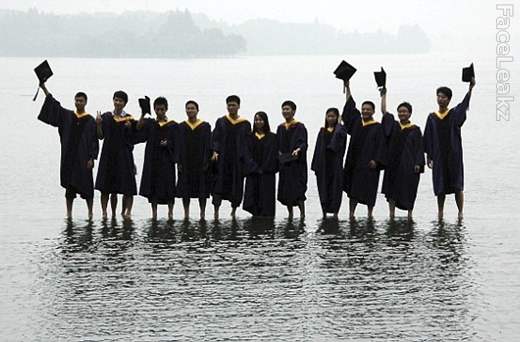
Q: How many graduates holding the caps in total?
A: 5